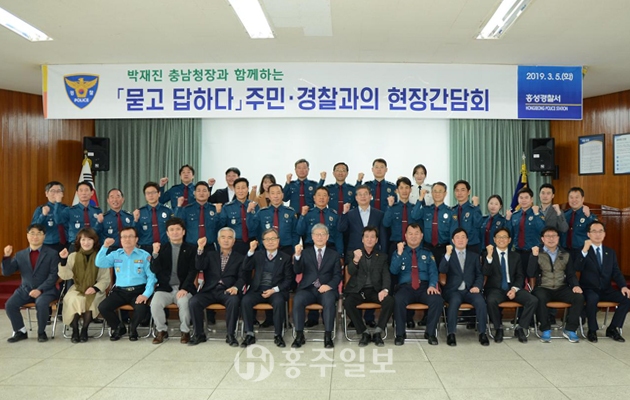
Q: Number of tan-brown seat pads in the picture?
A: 12